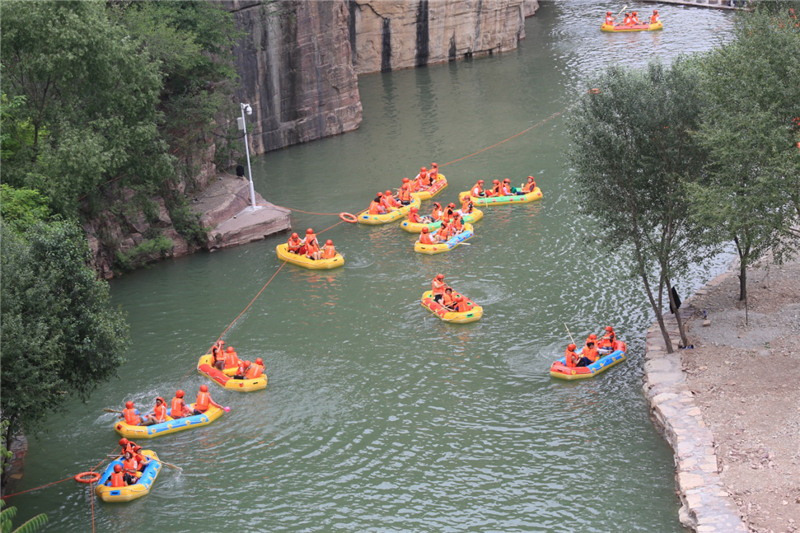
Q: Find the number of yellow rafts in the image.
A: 11